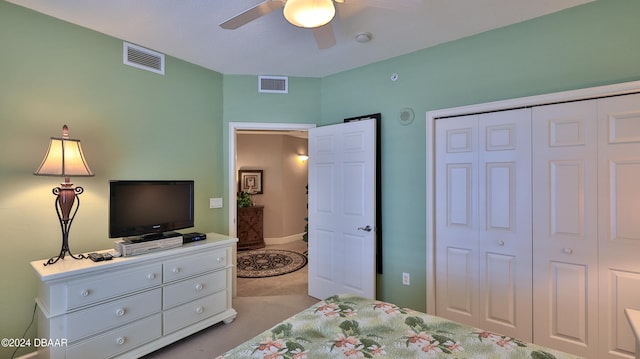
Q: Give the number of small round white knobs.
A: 10